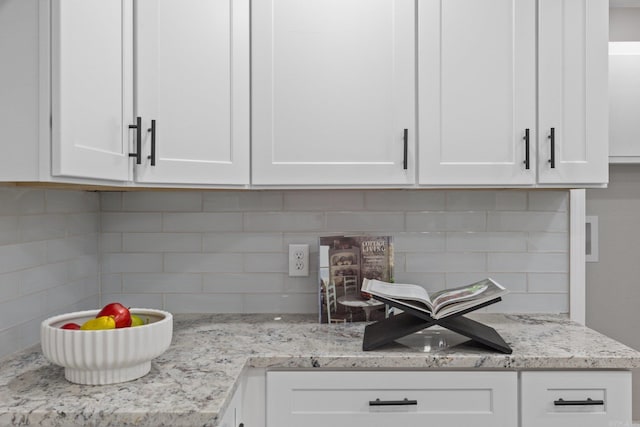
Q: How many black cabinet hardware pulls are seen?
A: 7